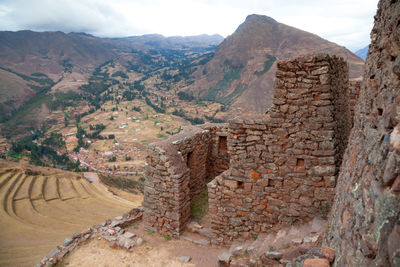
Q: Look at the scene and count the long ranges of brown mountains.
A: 2